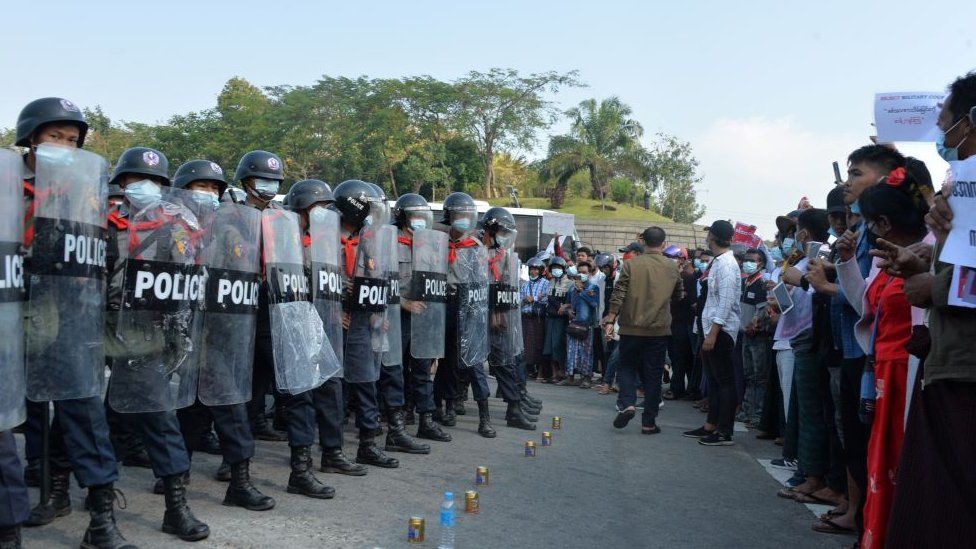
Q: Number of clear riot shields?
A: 12